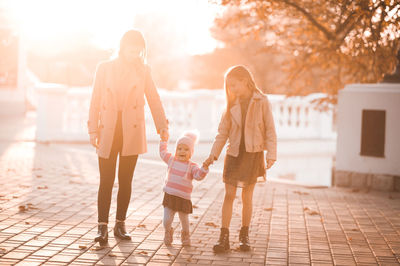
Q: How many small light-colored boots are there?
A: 2